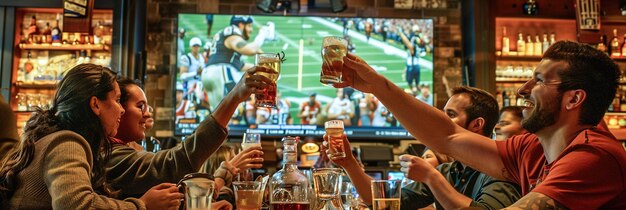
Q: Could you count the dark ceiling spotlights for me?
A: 2